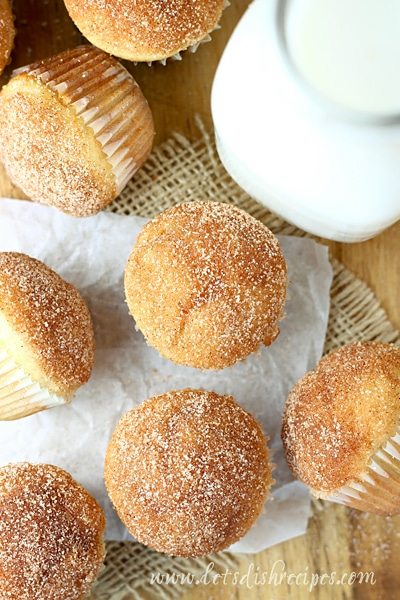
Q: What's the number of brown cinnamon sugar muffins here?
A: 8